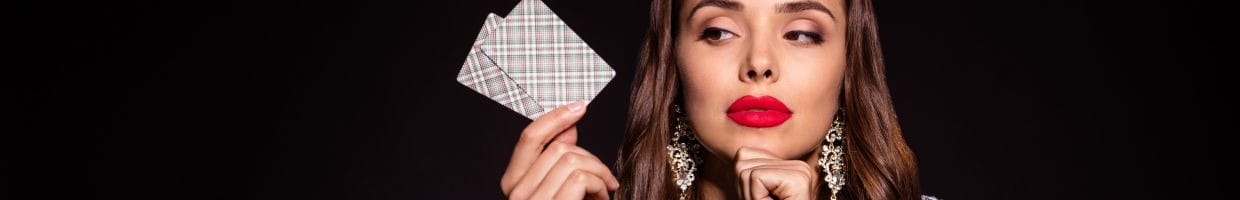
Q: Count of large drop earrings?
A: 2